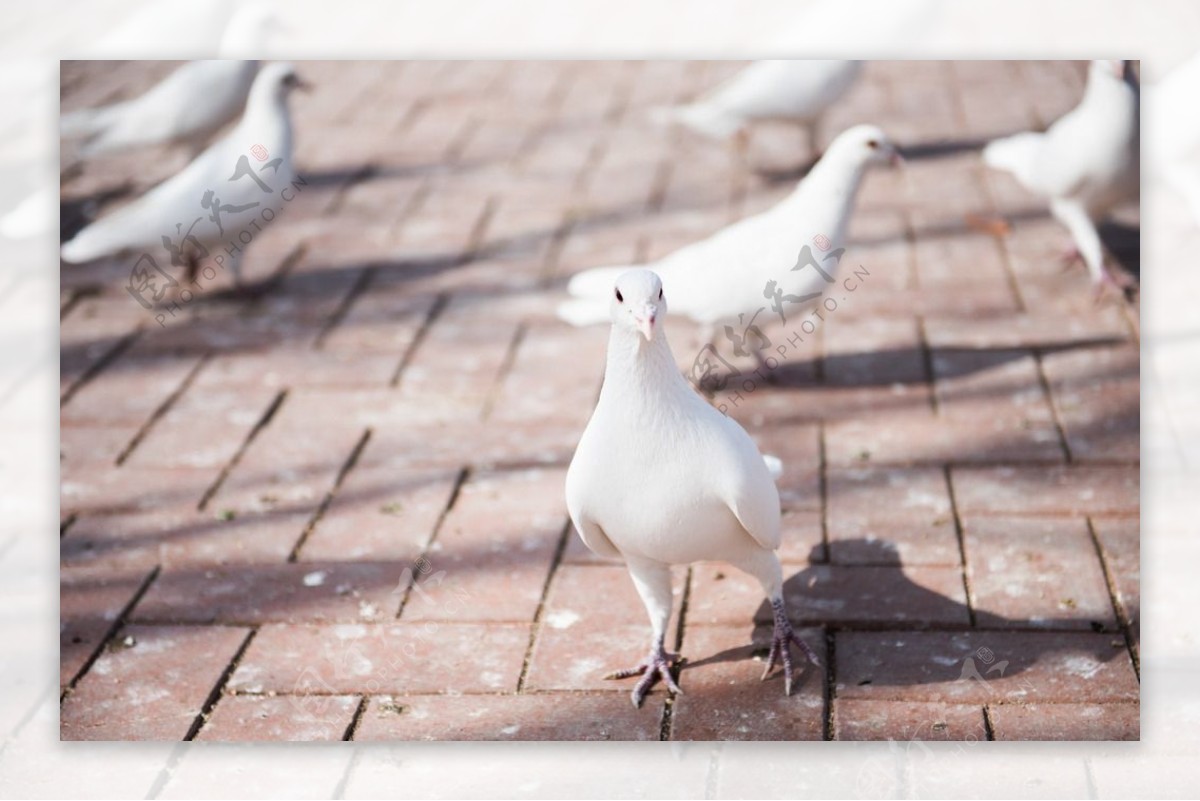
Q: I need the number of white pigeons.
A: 6